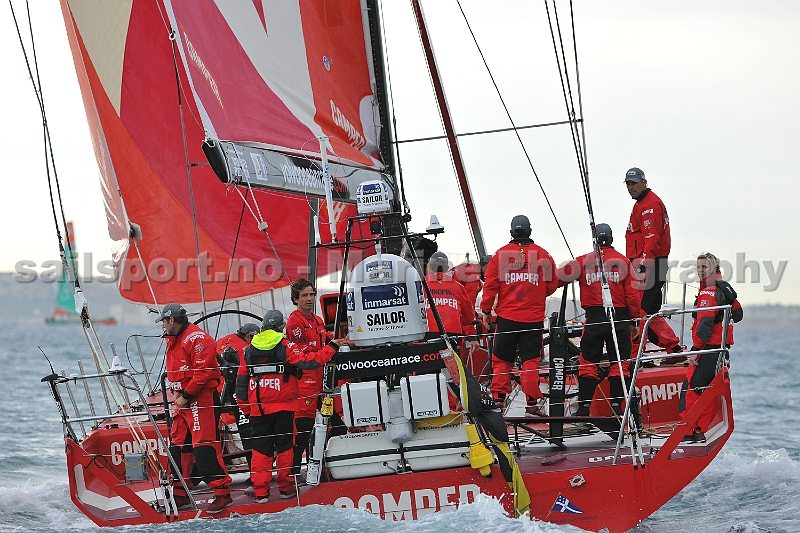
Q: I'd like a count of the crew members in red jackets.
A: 10